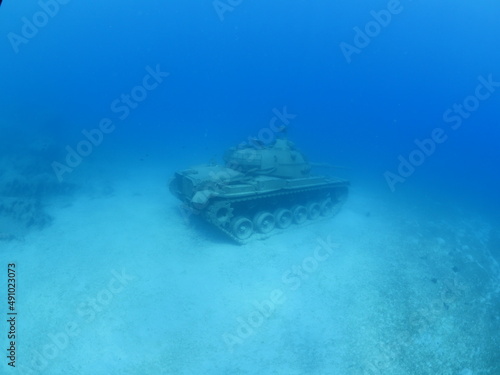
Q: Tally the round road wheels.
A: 6